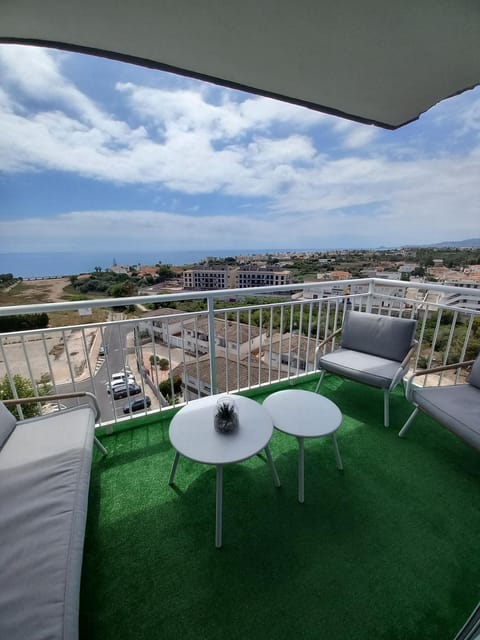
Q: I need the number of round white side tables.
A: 2